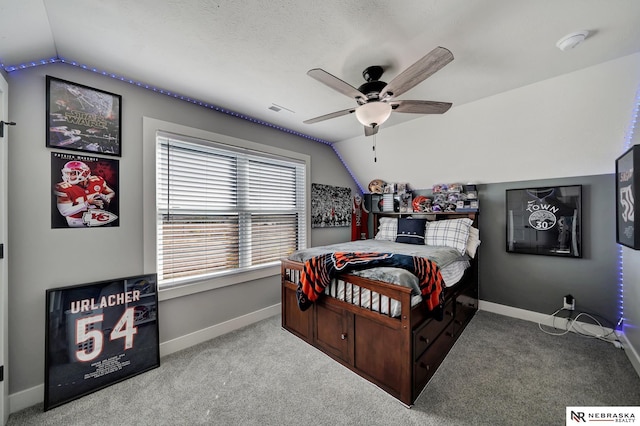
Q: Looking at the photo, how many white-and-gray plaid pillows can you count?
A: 2